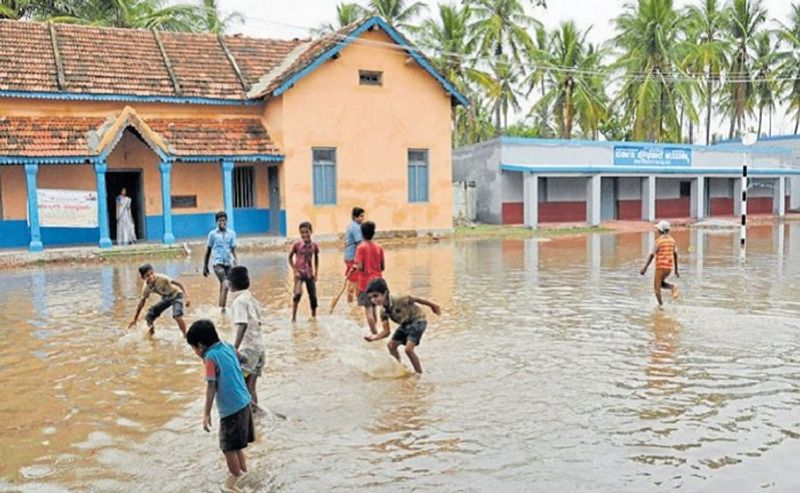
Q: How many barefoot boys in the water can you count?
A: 9